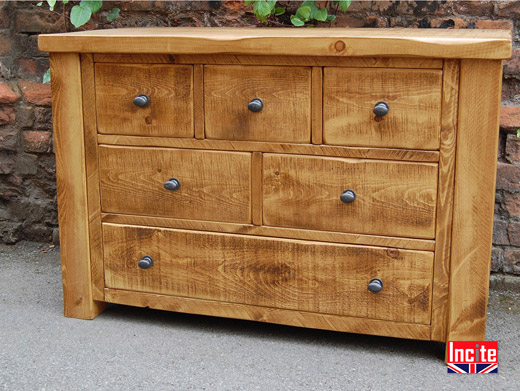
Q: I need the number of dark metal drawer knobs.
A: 7